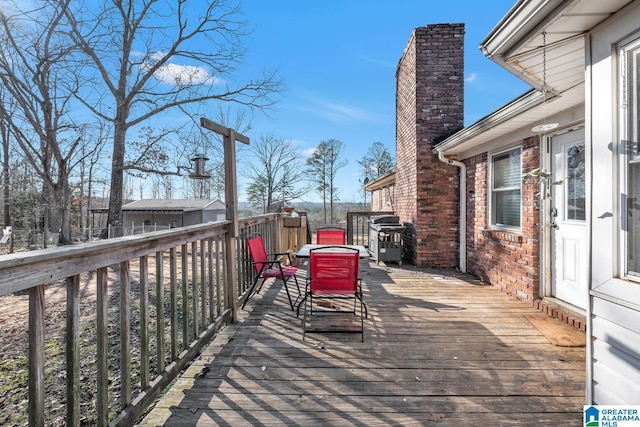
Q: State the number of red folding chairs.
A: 3